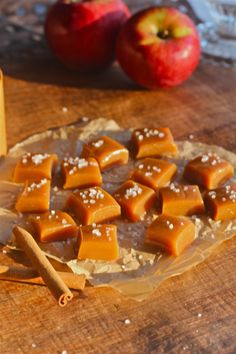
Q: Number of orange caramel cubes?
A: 14